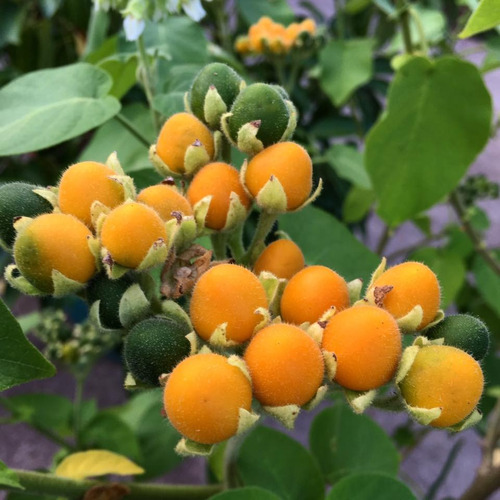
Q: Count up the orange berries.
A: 15